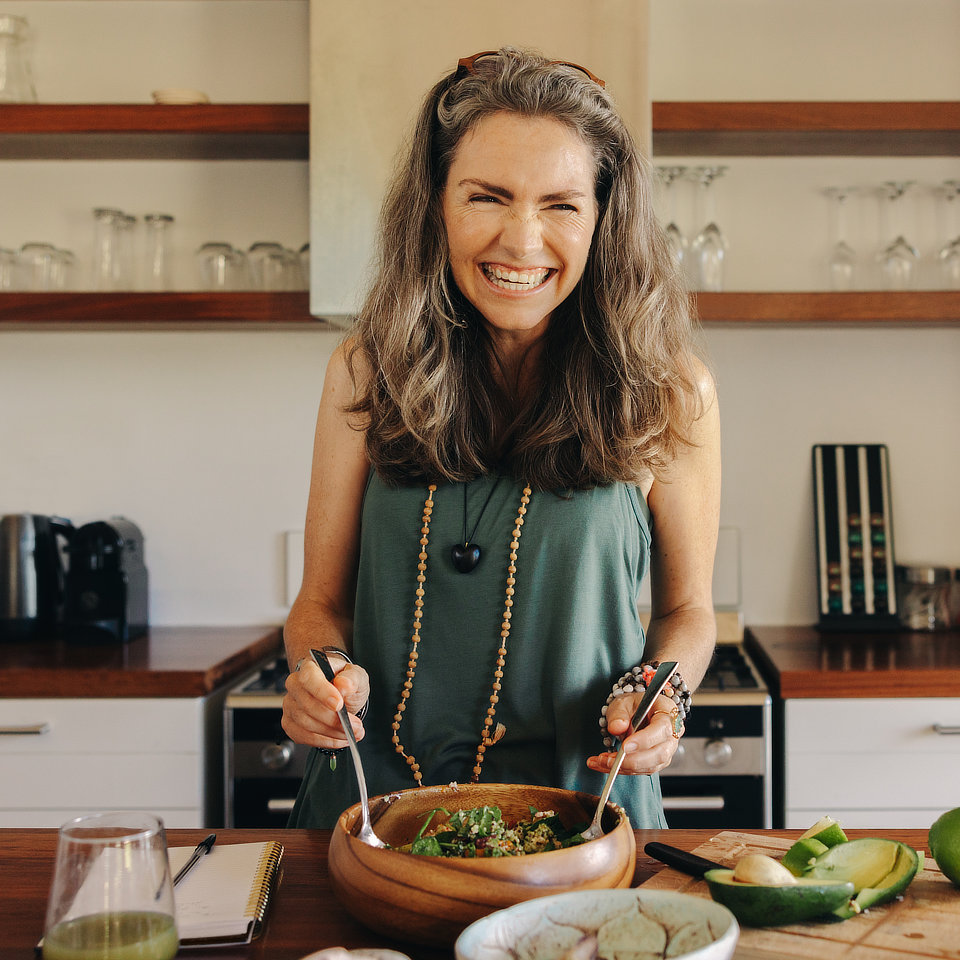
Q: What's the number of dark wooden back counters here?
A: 2